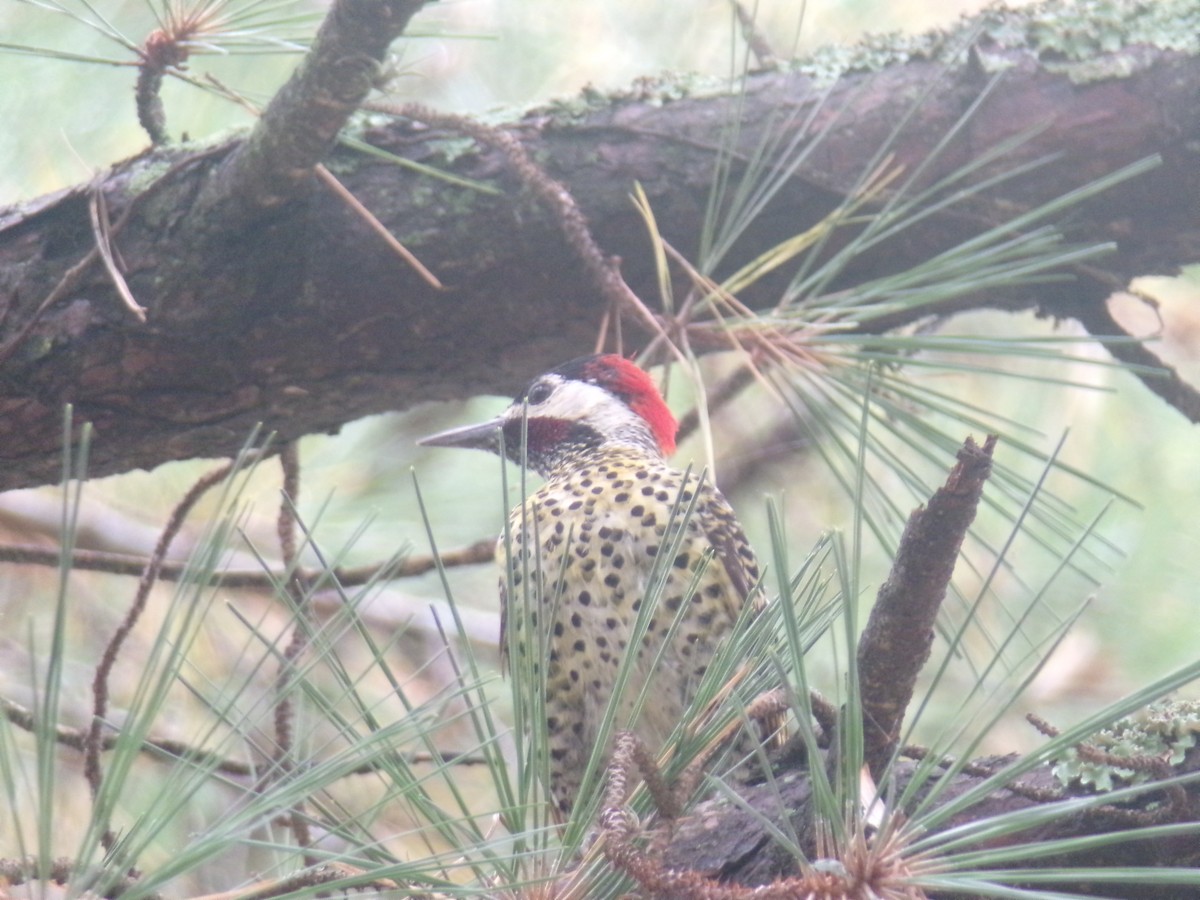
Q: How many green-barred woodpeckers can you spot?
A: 1